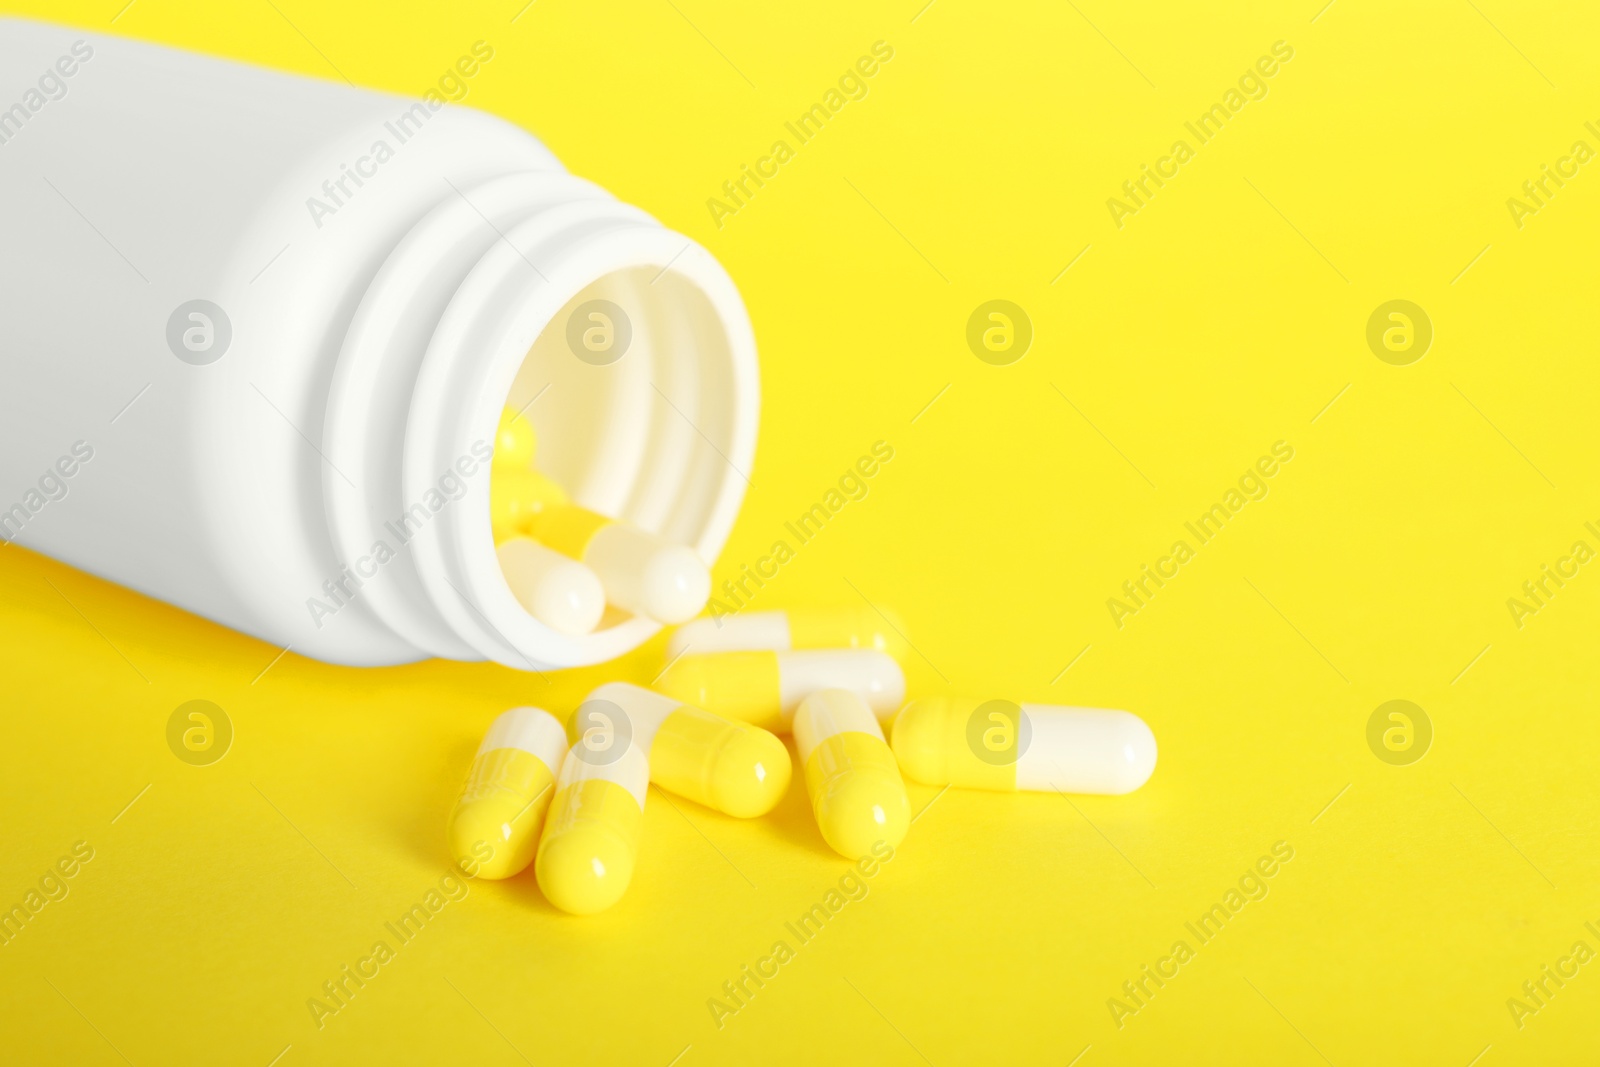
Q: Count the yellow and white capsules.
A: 11